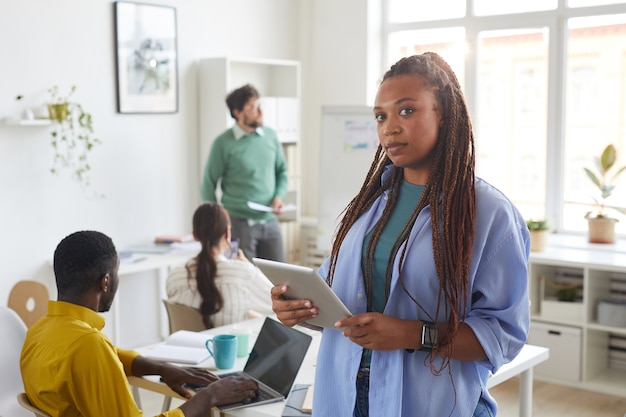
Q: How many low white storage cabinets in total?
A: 1